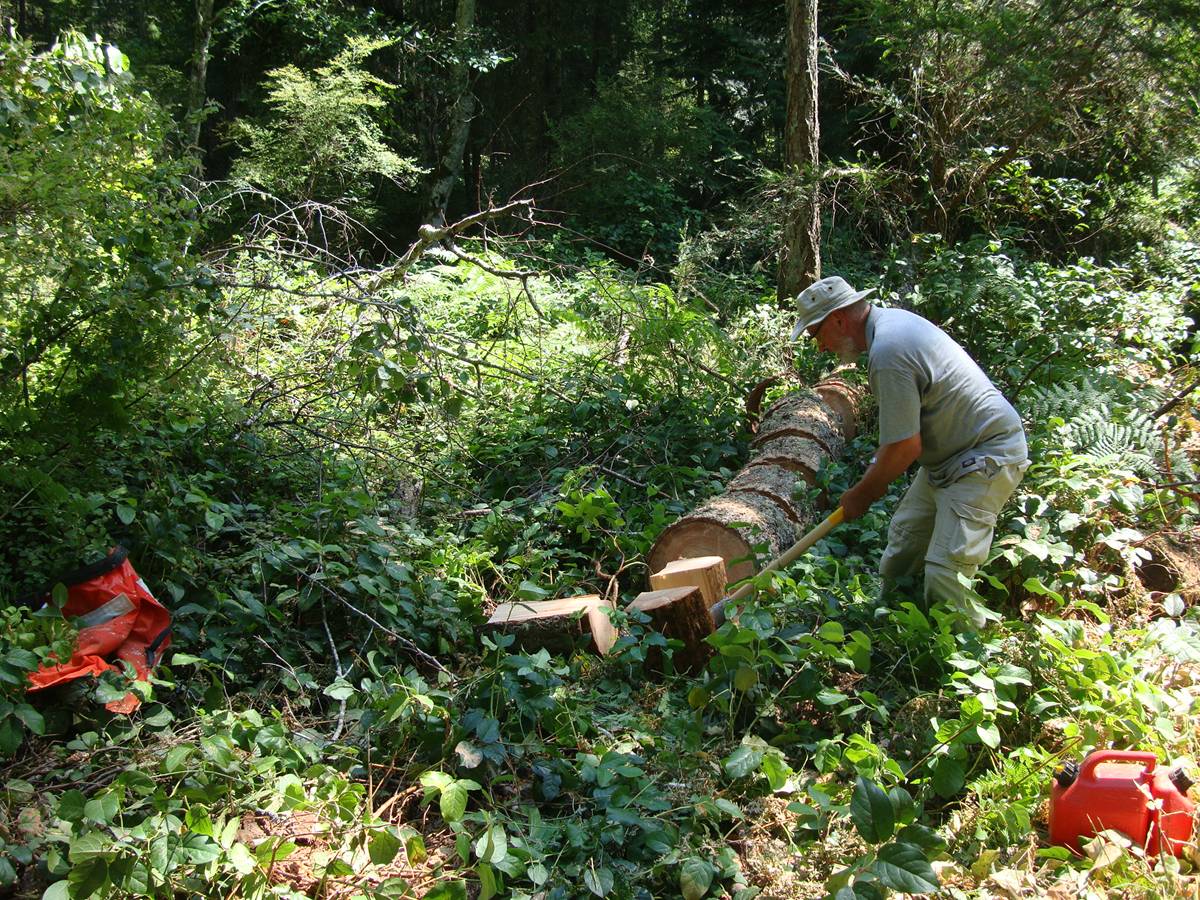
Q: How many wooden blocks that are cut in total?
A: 3